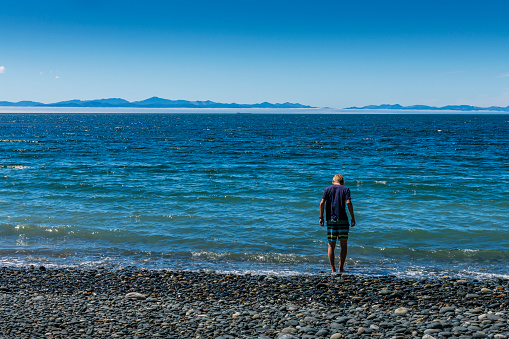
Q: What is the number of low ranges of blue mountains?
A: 2